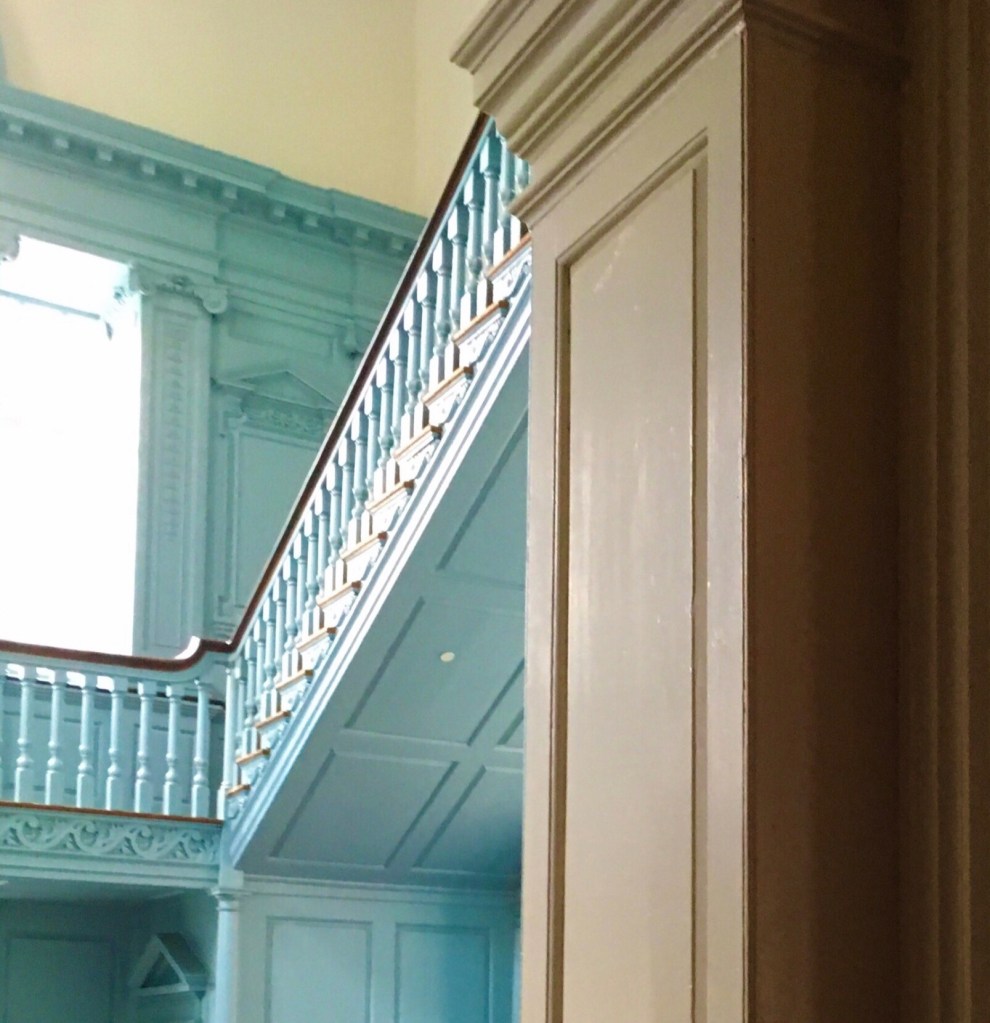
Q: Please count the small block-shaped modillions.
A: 10